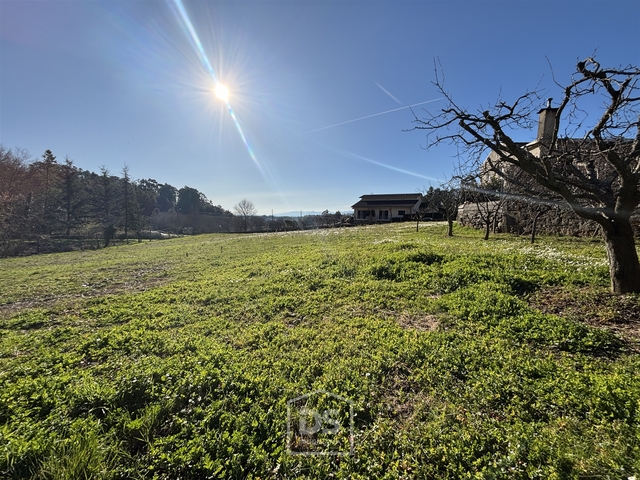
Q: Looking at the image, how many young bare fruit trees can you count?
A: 4